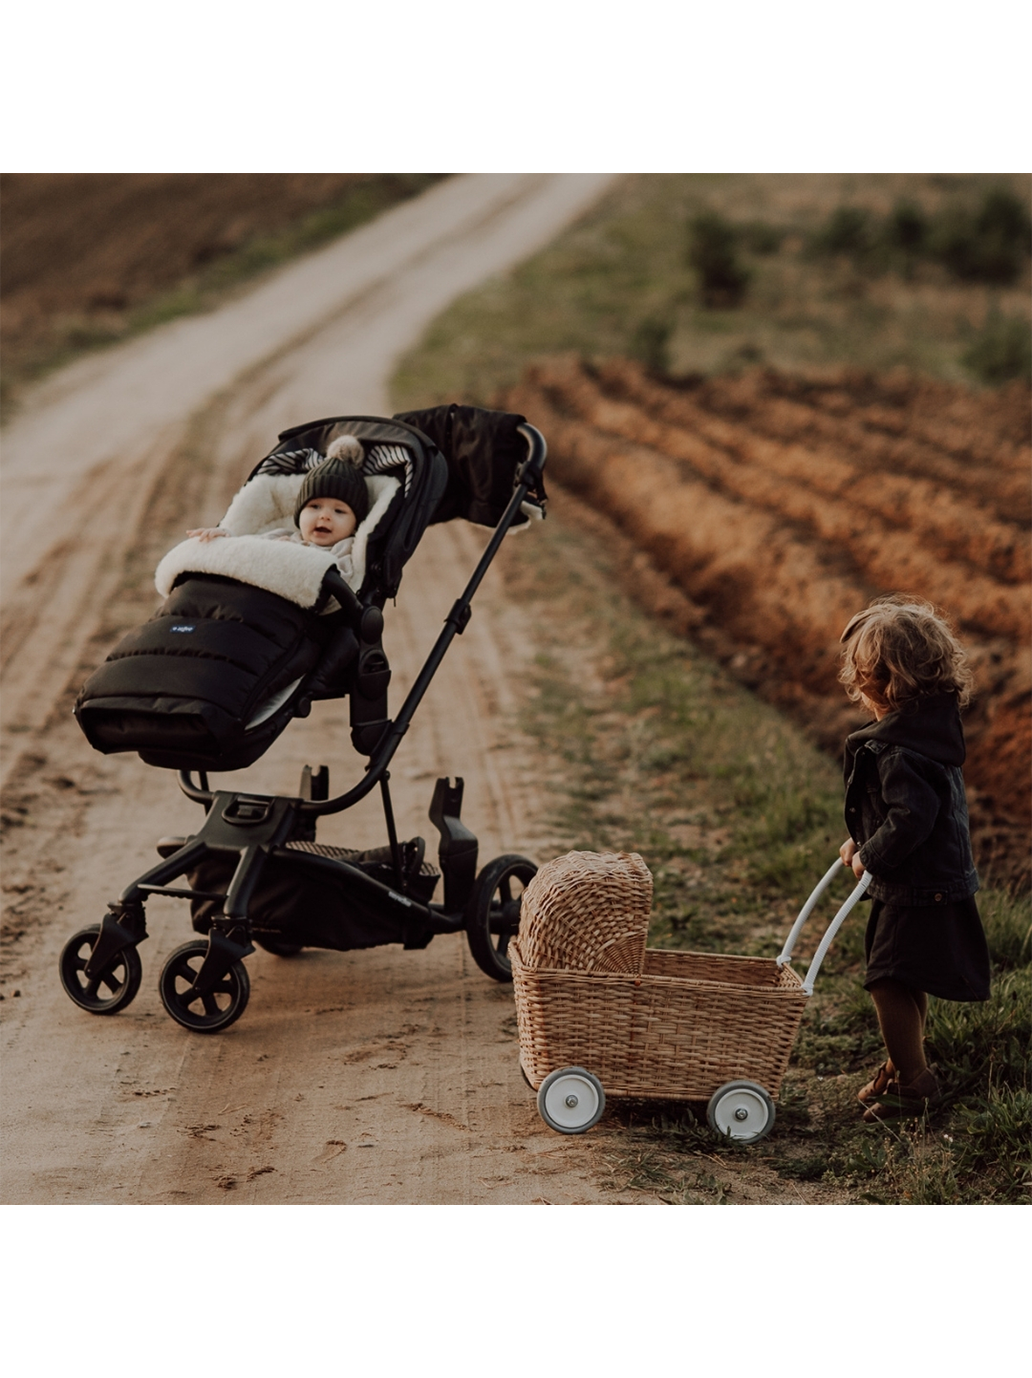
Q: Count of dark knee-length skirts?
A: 1